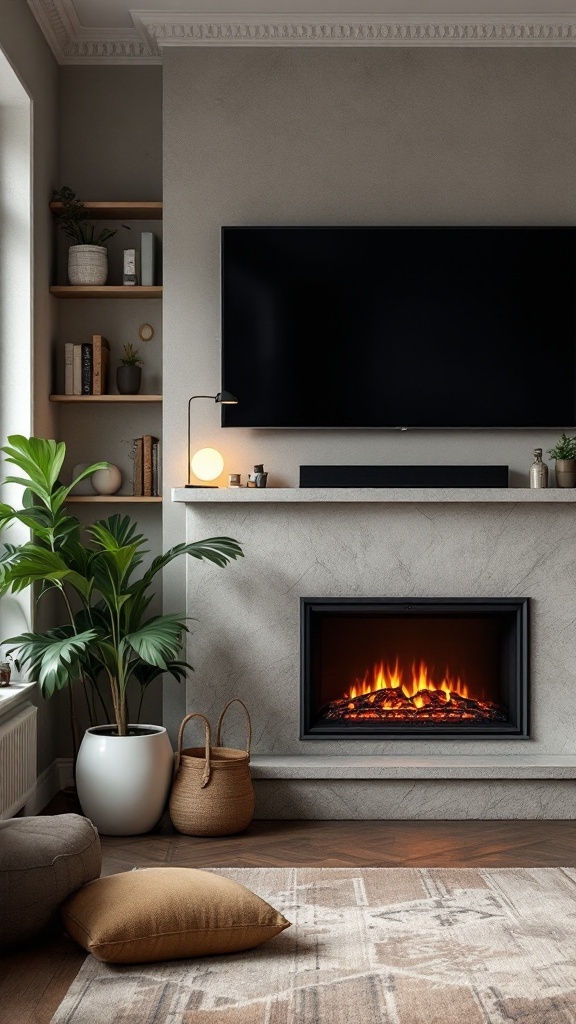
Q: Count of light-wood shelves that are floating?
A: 4